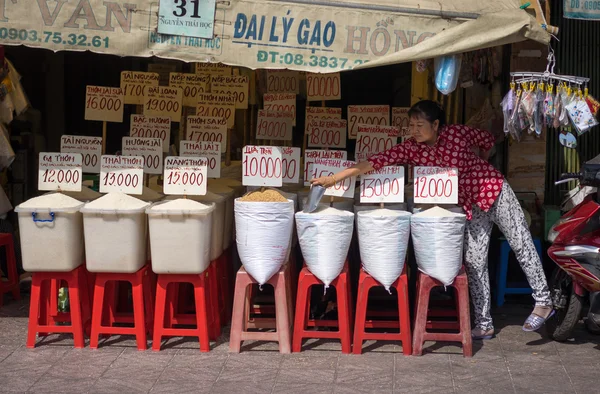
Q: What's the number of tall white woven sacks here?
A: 4